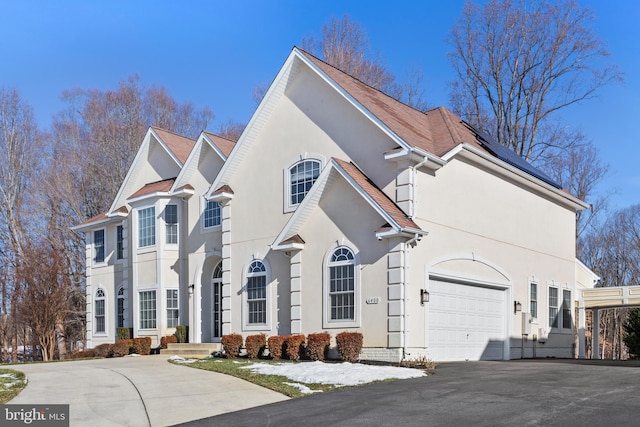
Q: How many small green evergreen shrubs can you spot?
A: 2